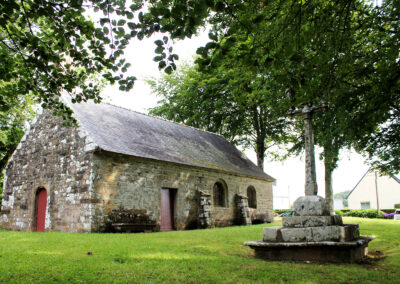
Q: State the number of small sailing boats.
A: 0